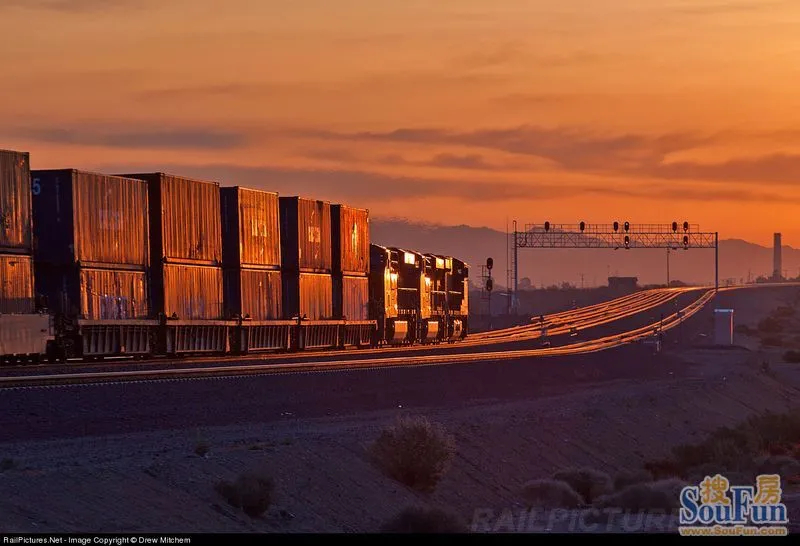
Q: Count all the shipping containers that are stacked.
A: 12